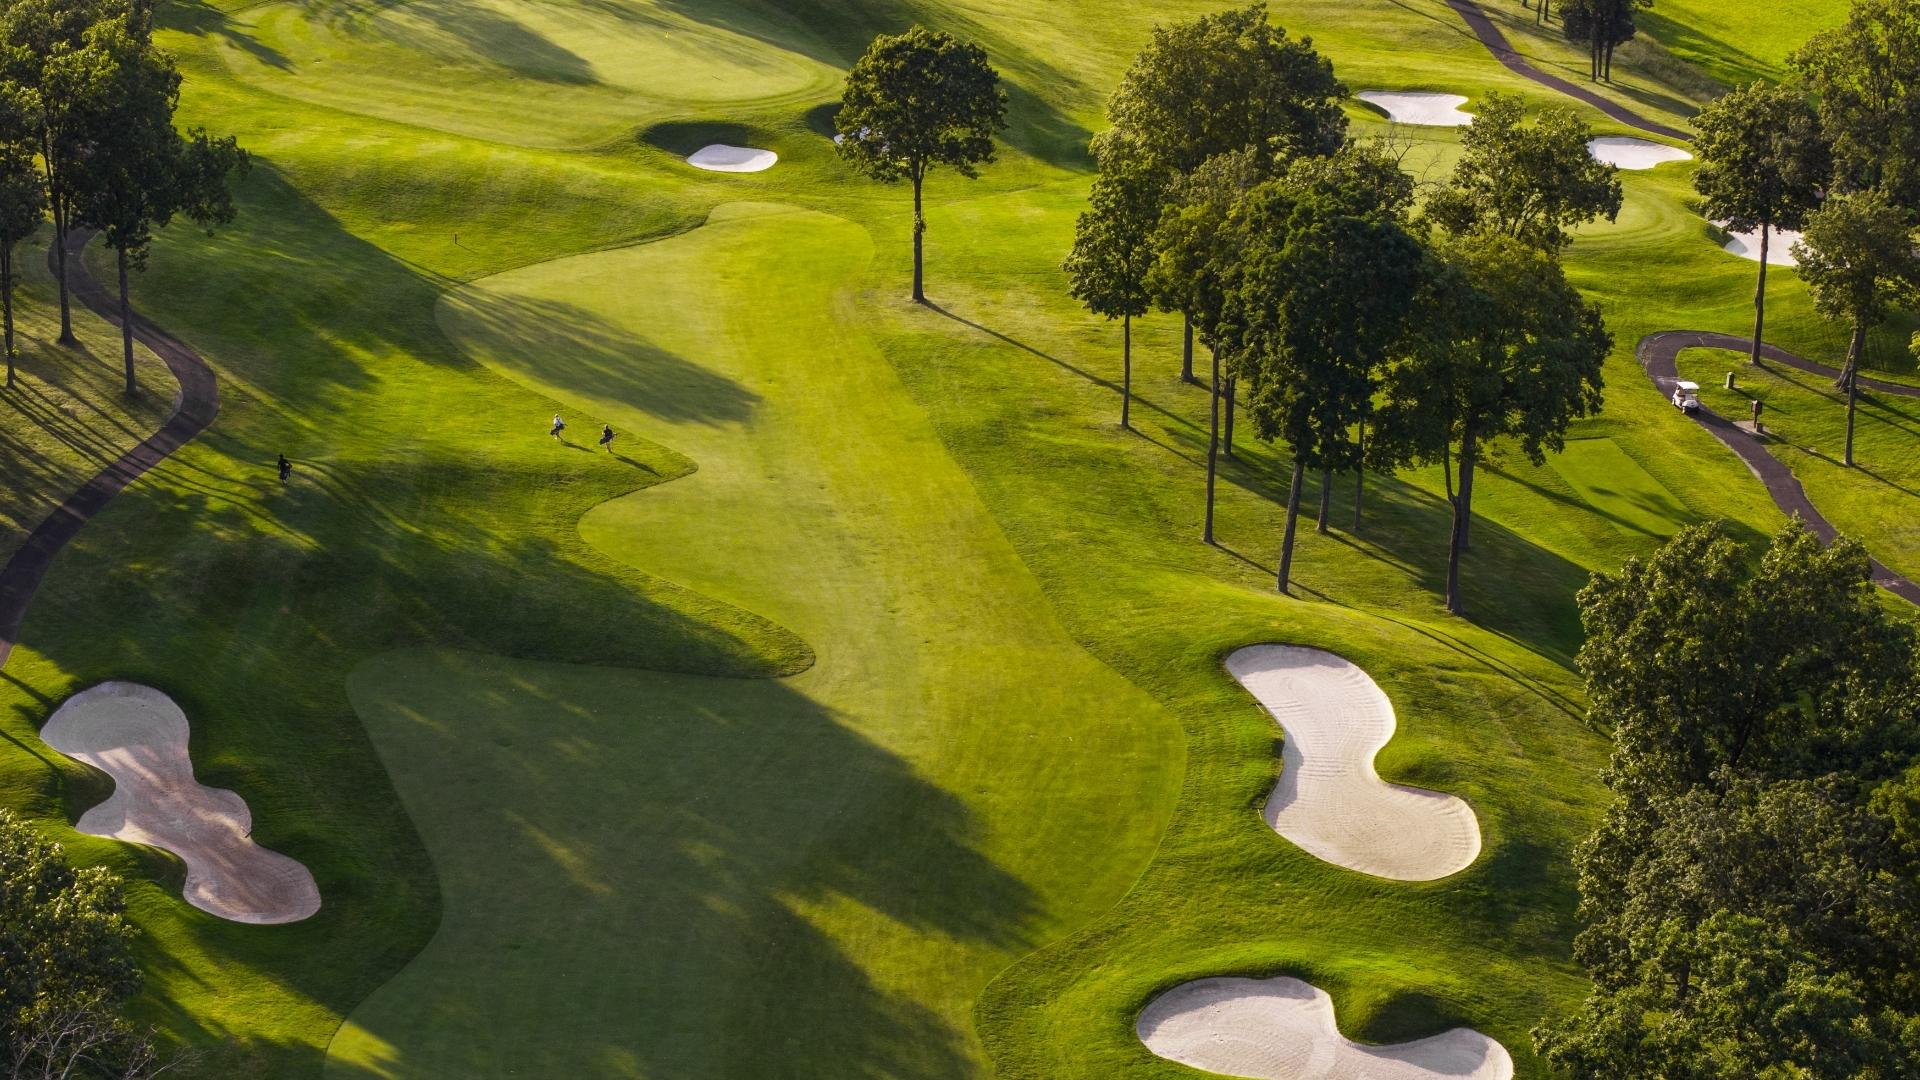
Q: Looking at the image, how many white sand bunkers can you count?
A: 8